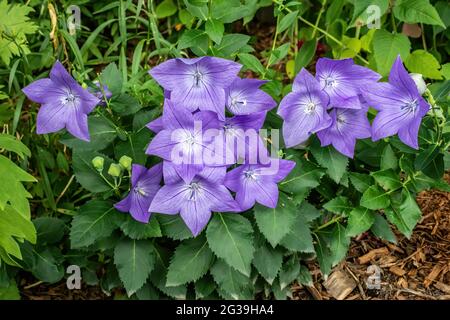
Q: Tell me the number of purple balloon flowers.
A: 12